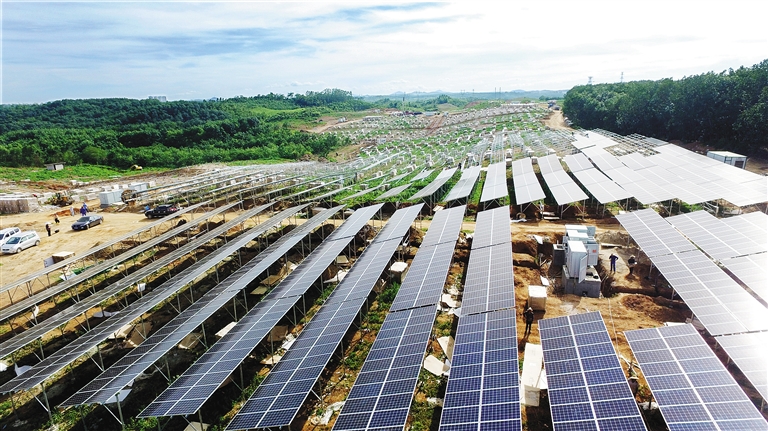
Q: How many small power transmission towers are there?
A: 2